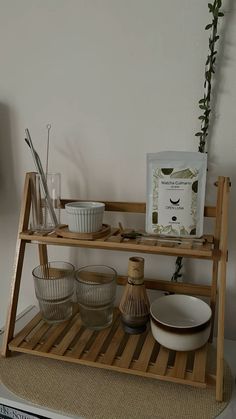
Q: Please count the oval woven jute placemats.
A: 1